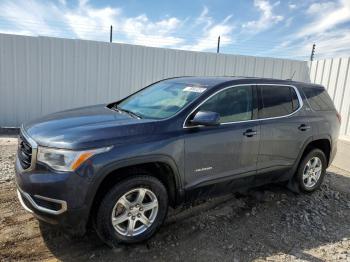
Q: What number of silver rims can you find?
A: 2